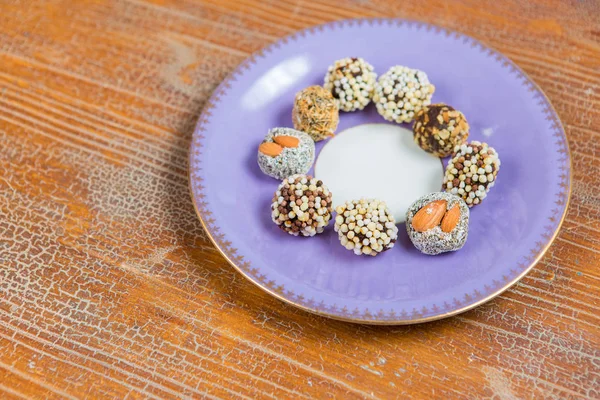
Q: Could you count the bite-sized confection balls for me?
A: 9